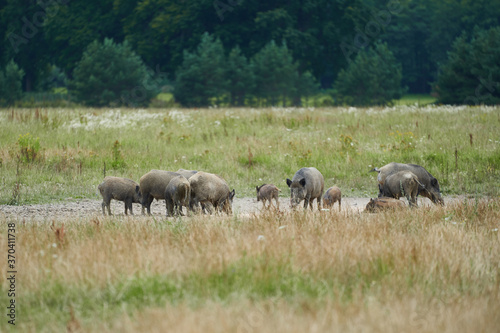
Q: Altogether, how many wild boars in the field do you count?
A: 11